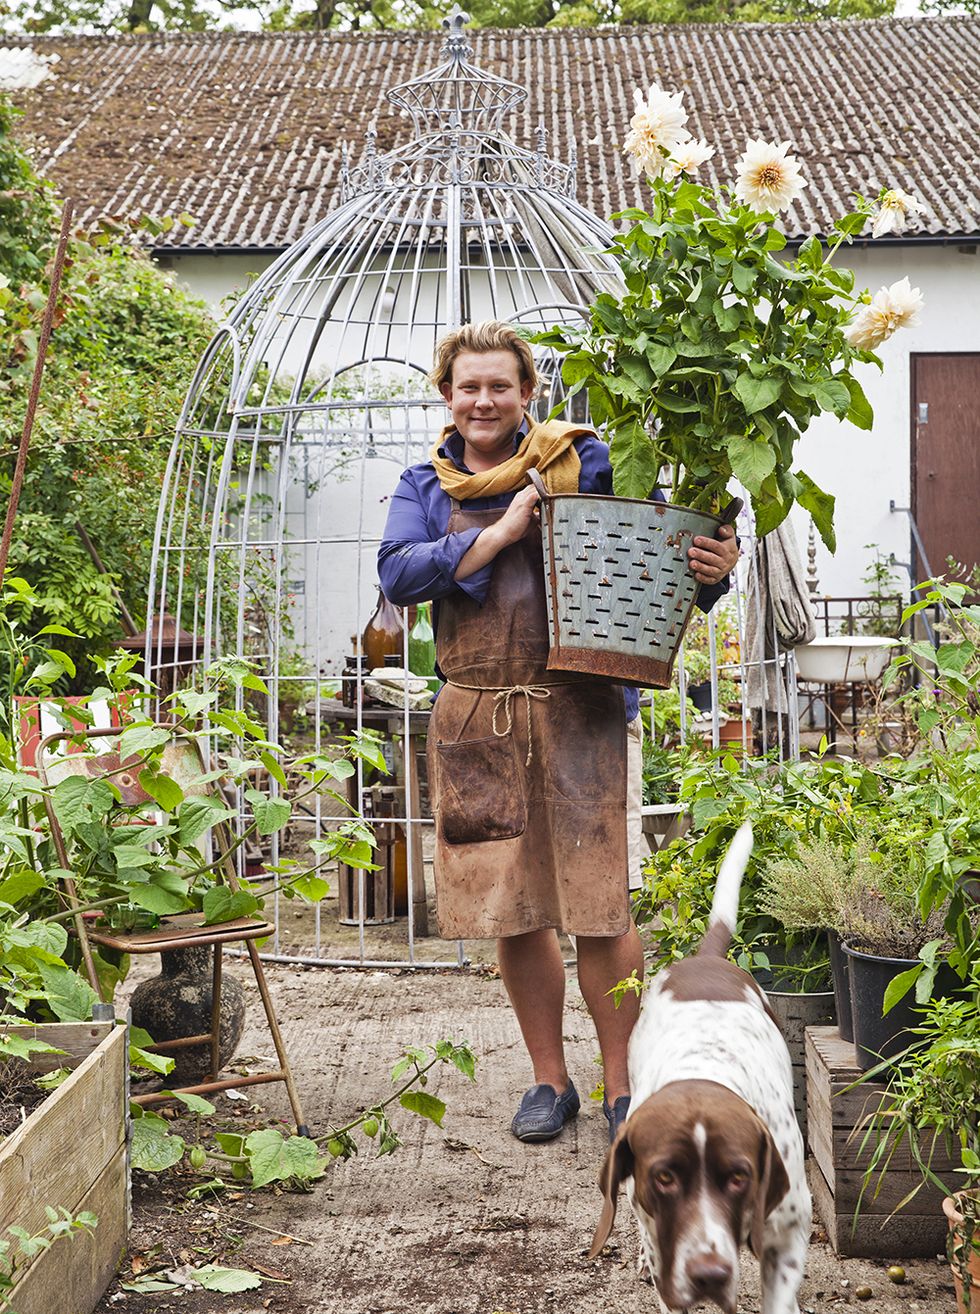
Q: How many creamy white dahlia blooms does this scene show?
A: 5